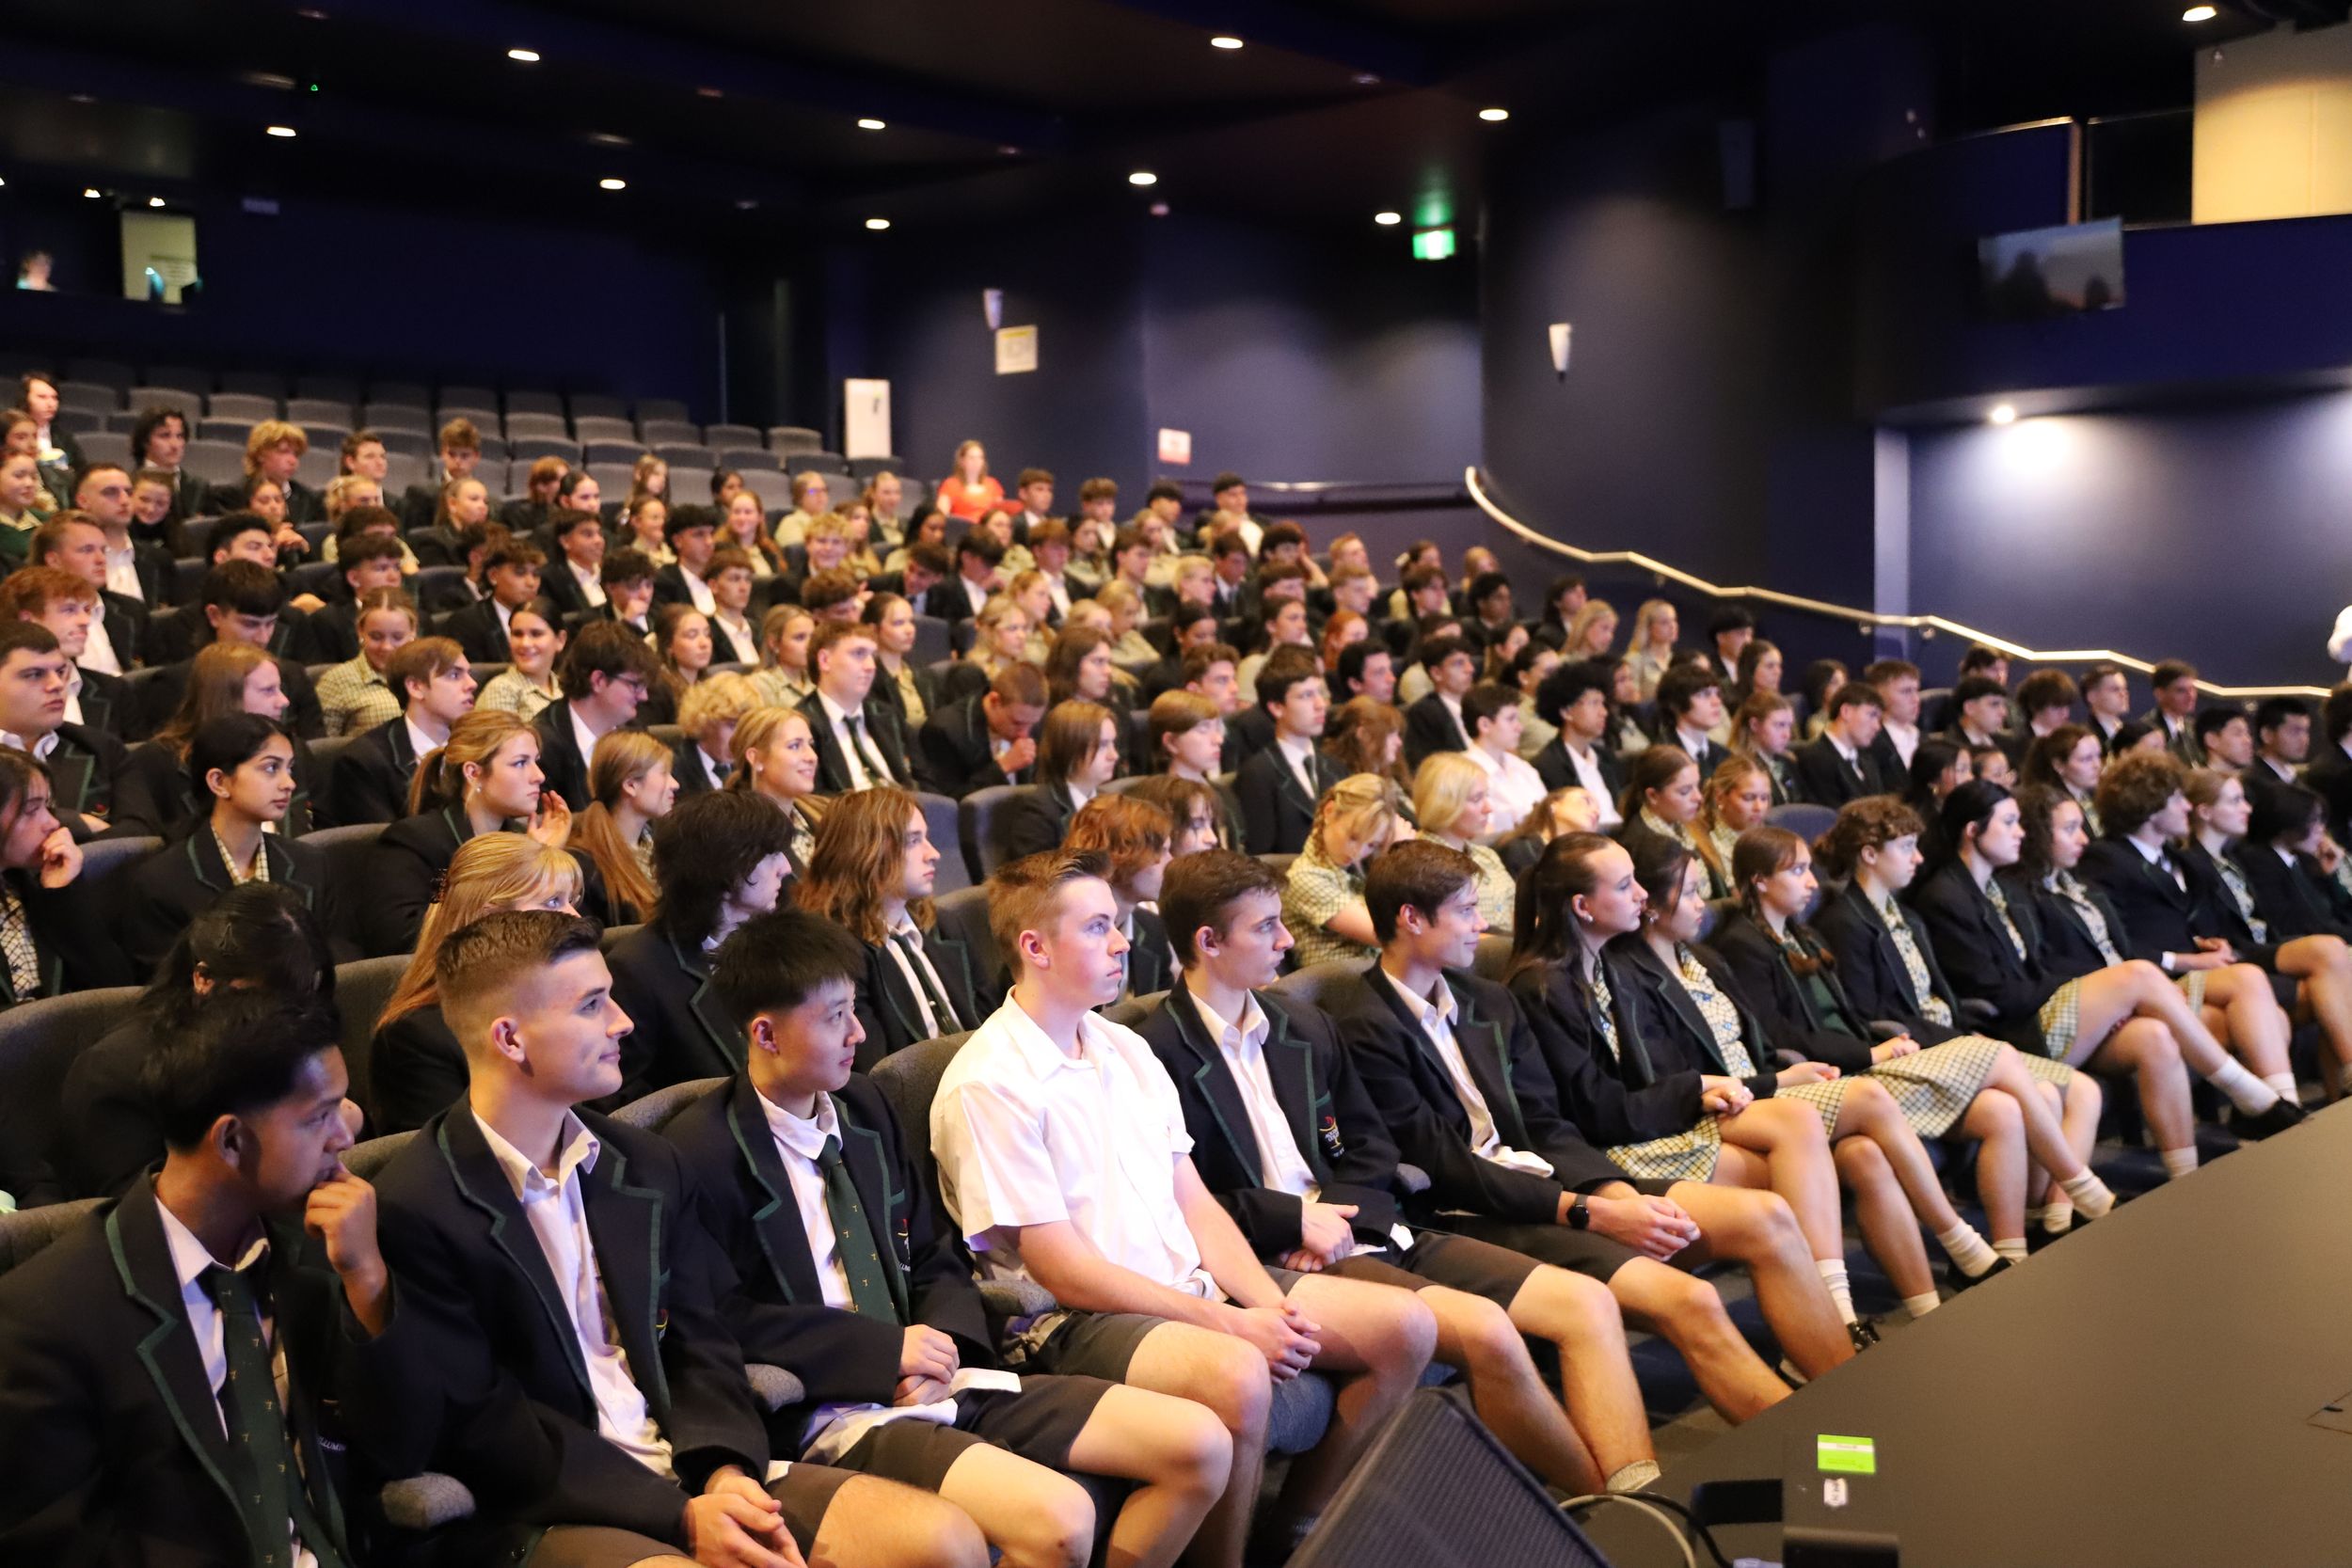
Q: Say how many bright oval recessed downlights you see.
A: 11